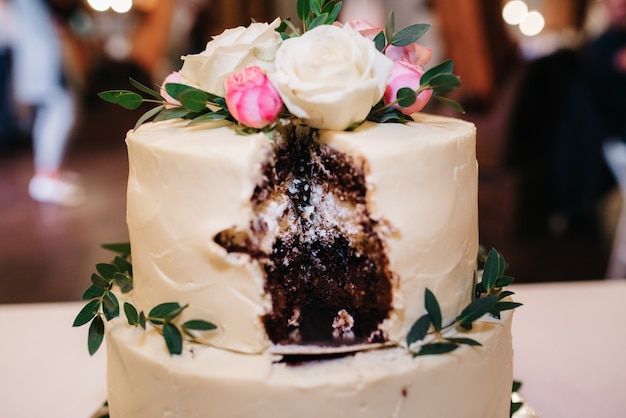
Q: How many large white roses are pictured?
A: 2